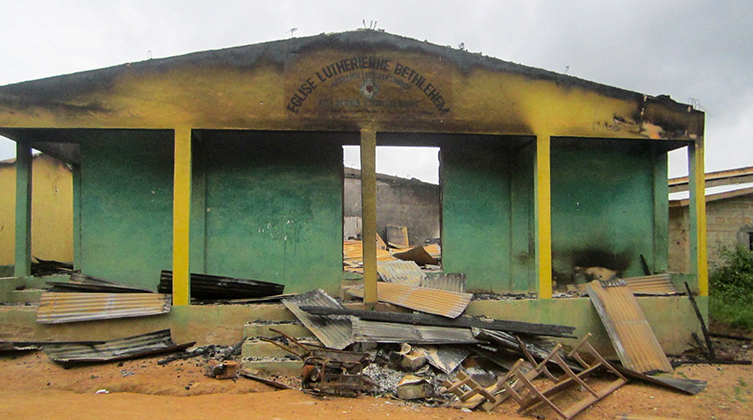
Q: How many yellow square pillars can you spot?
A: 4